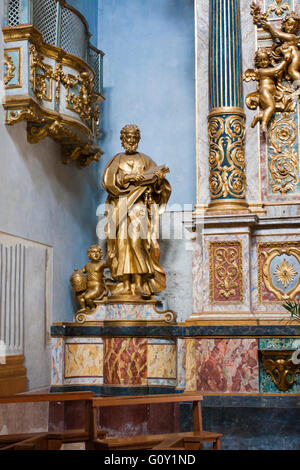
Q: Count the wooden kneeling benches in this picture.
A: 2